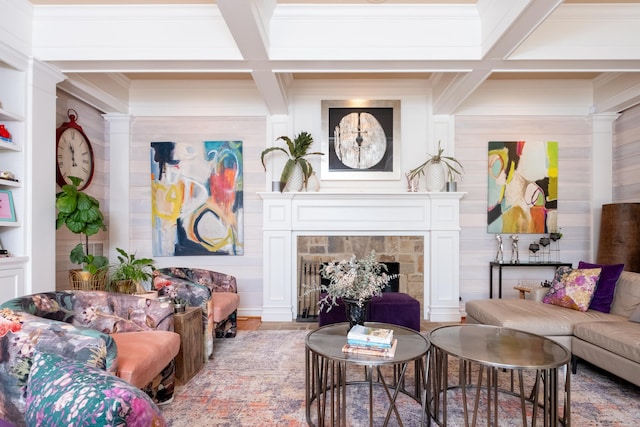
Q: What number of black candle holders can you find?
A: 3